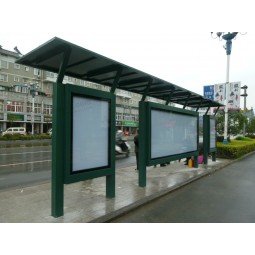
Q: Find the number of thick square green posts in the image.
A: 6